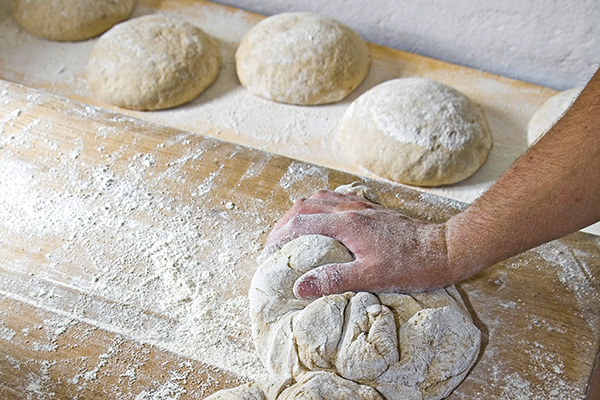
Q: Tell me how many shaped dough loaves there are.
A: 5